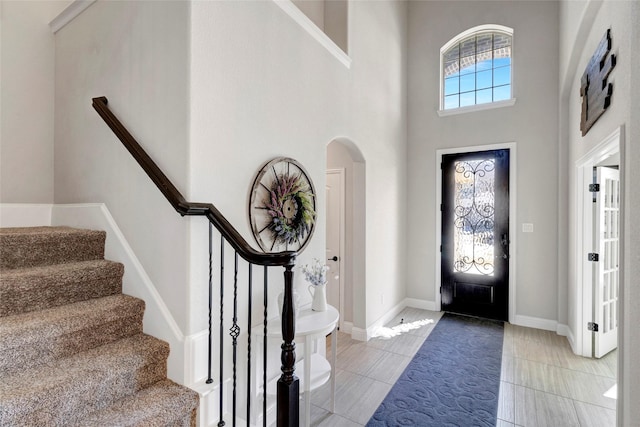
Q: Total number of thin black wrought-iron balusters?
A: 5